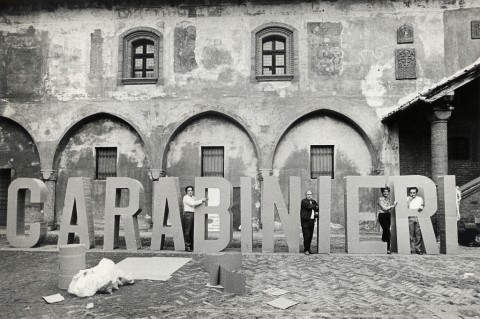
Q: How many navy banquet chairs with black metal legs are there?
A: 0